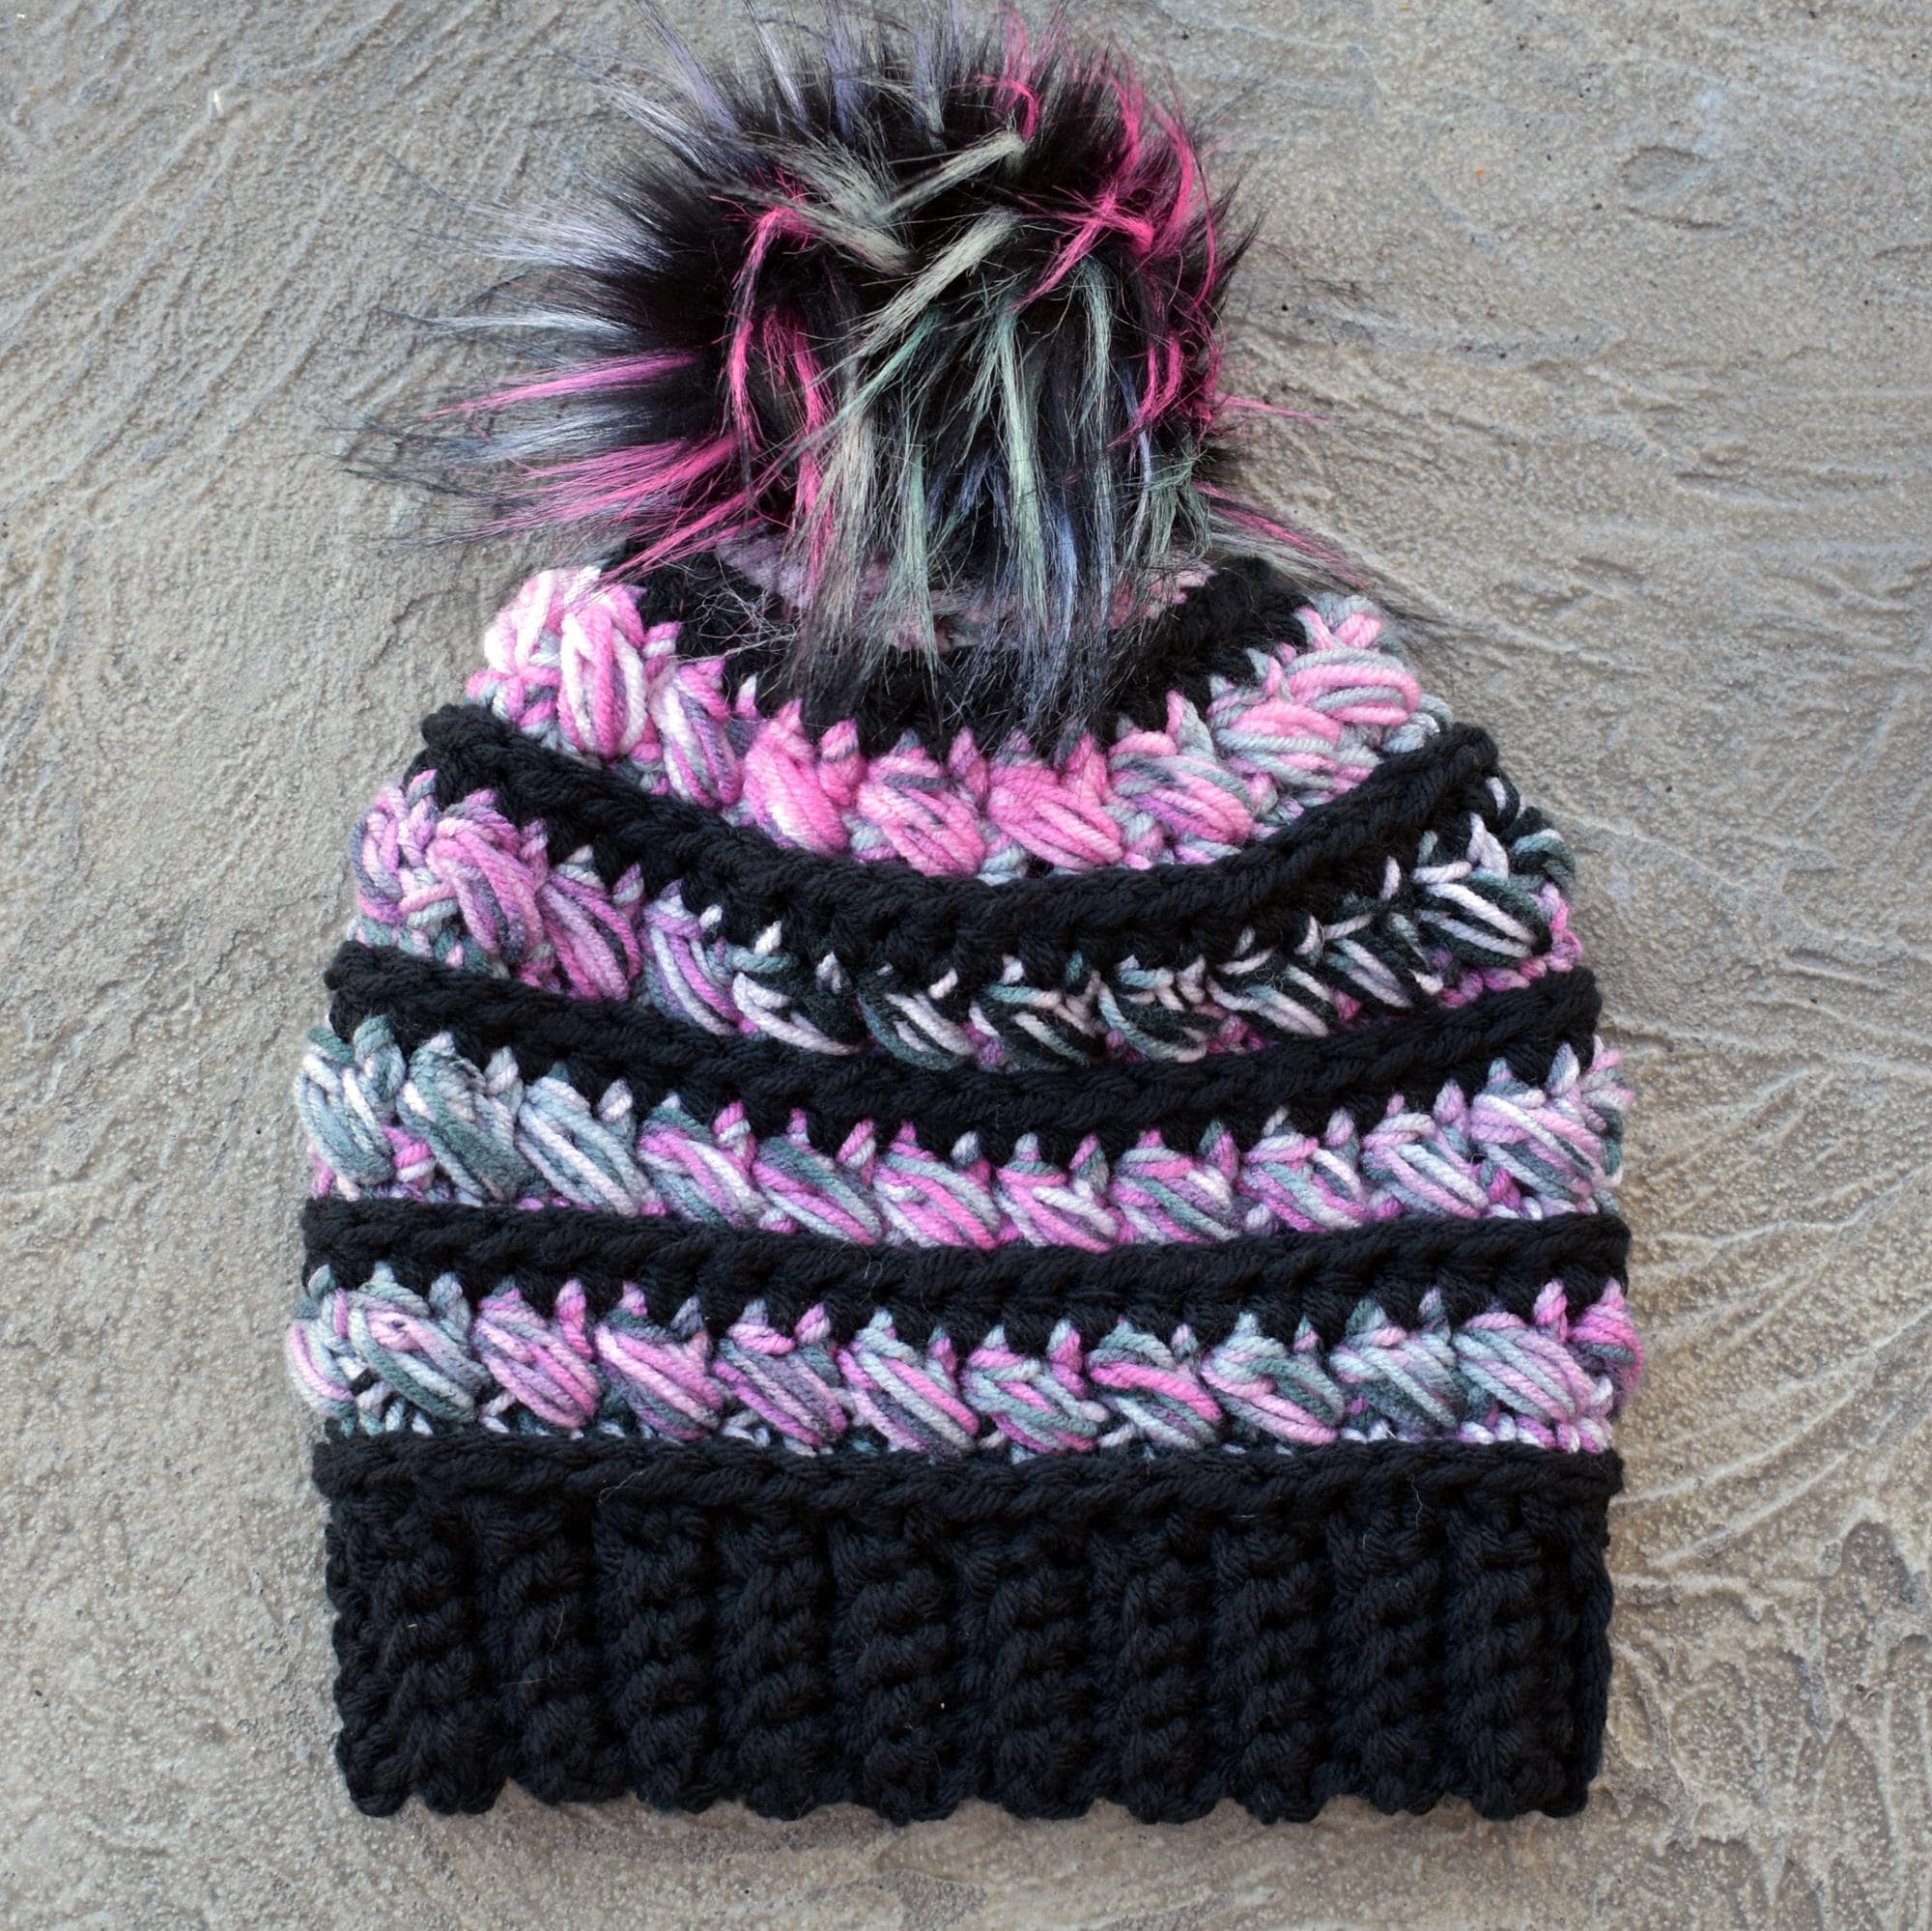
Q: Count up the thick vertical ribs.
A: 10